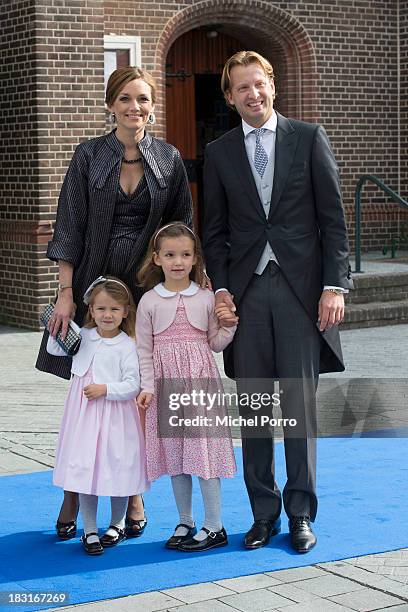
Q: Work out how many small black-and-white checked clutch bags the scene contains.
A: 1